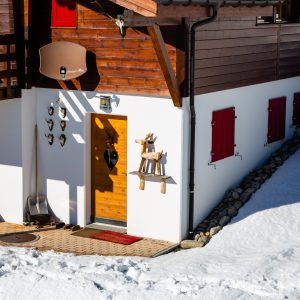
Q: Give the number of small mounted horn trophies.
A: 6